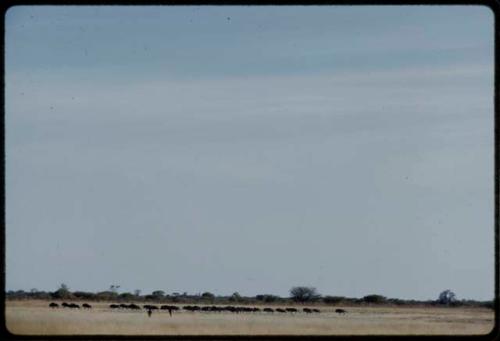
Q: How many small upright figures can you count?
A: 2